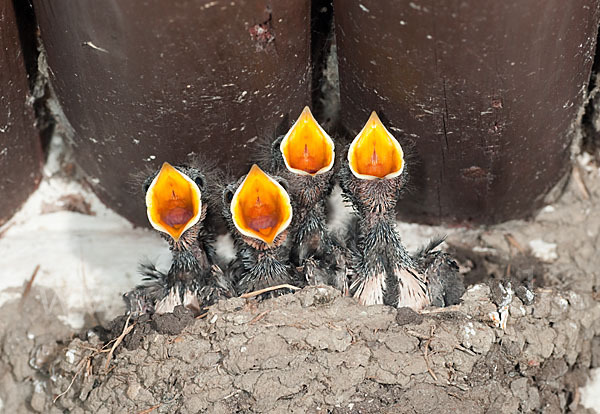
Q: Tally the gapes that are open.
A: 4